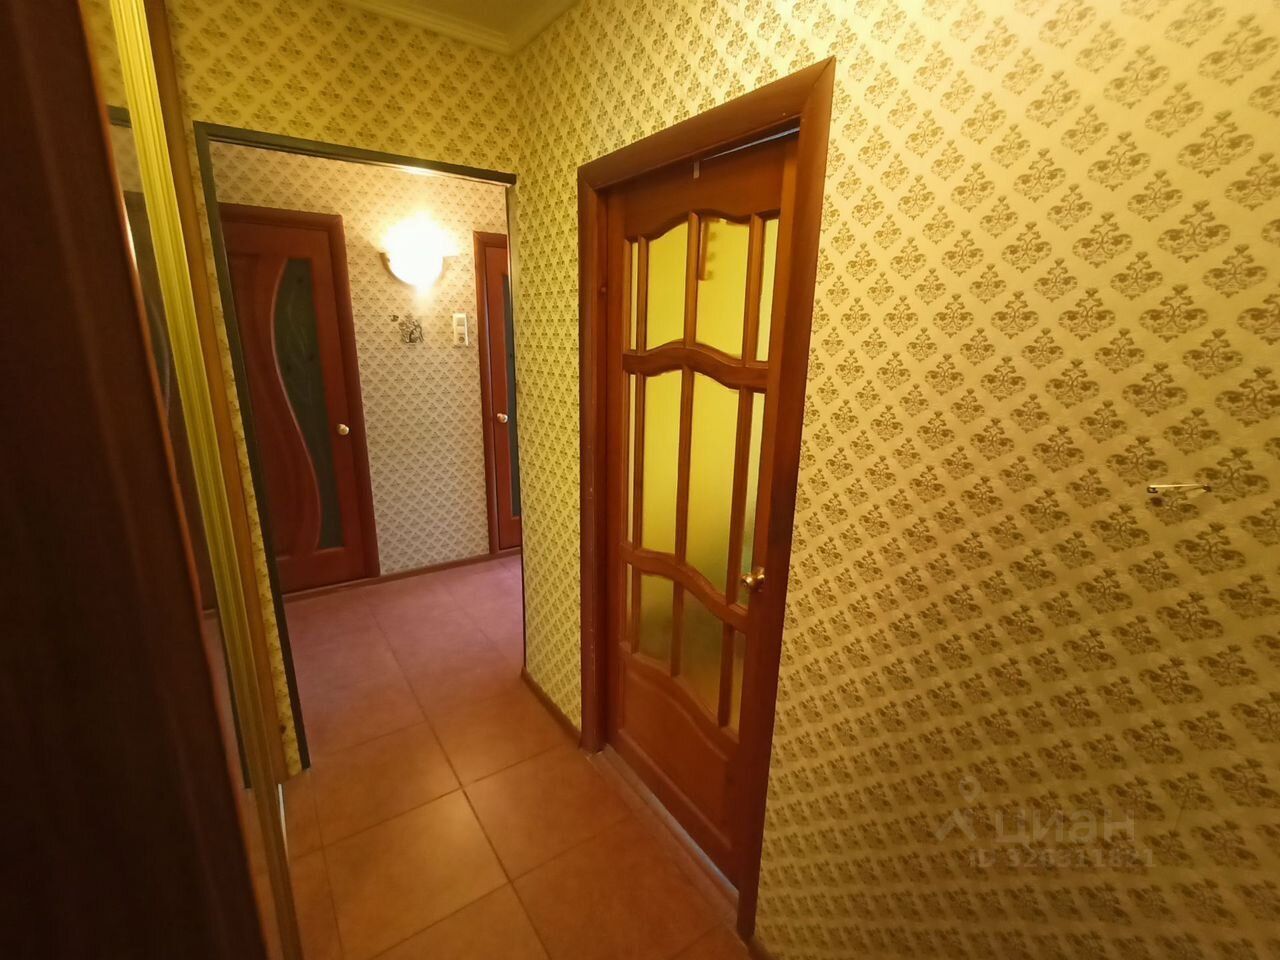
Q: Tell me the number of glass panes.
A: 14